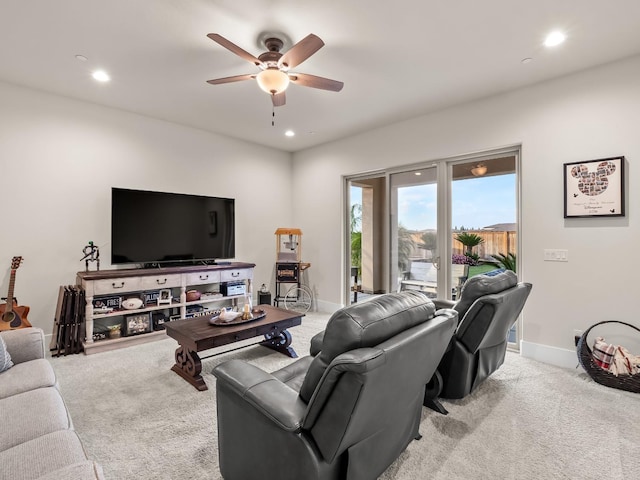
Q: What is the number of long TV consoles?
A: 1